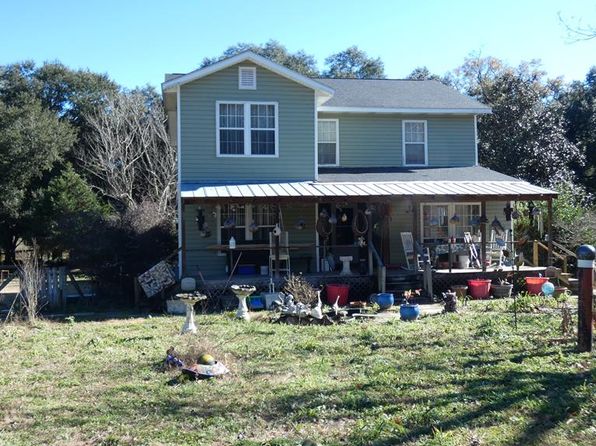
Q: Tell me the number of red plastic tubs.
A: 3